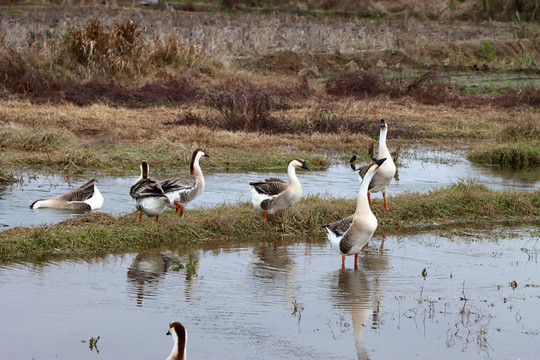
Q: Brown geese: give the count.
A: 7